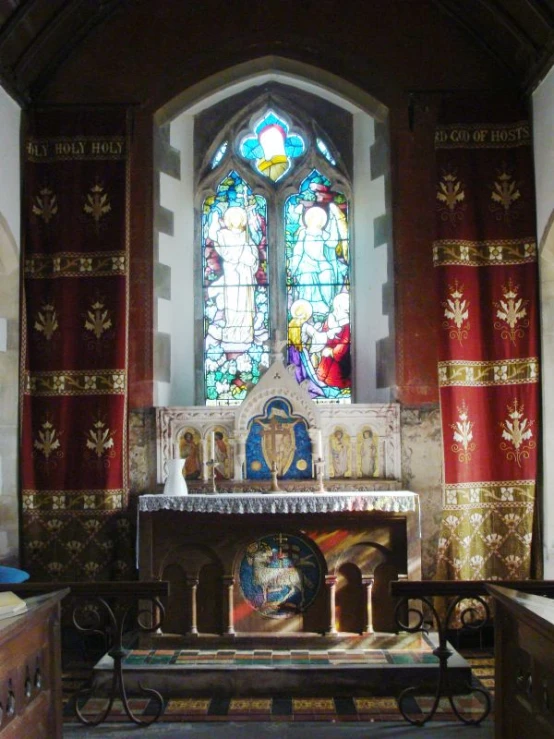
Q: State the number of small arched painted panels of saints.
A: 4